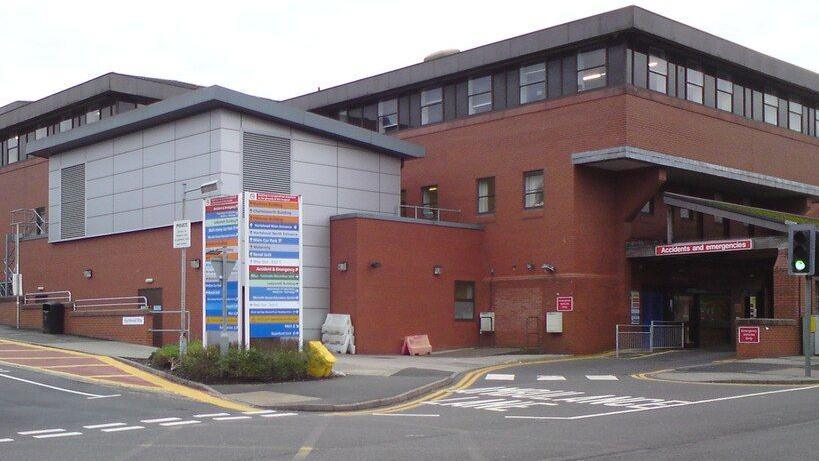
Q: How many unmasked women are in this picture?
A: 0